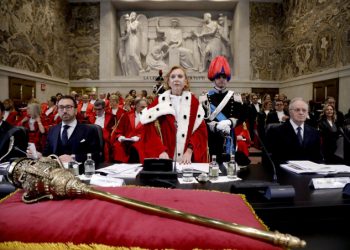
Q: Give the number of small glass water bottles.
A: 4